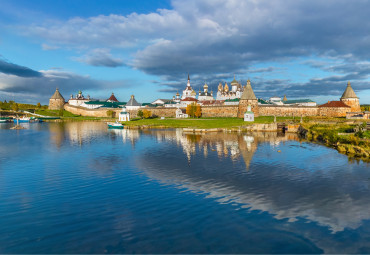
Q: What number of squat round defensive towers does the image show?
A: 3